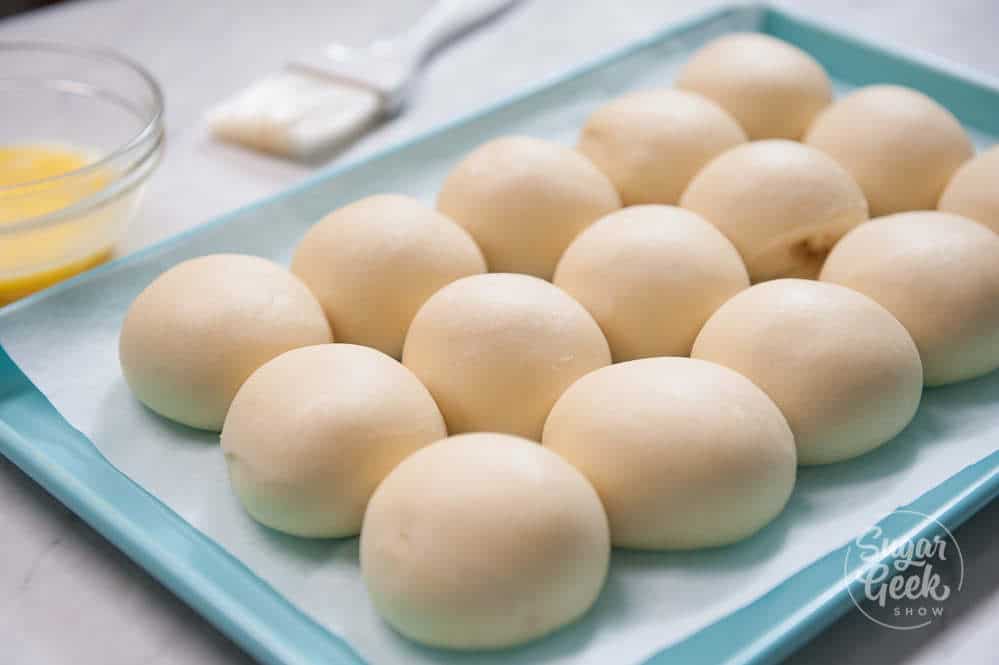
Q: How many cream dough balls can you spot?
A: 15